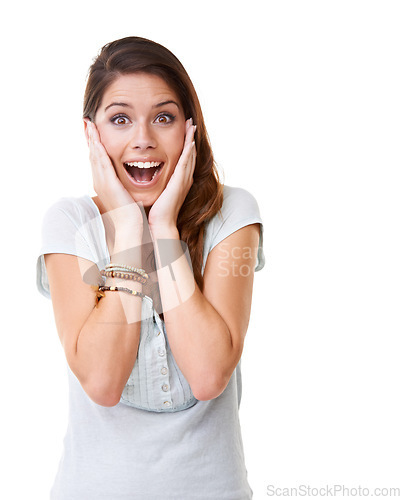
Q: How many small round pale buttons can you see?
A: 4